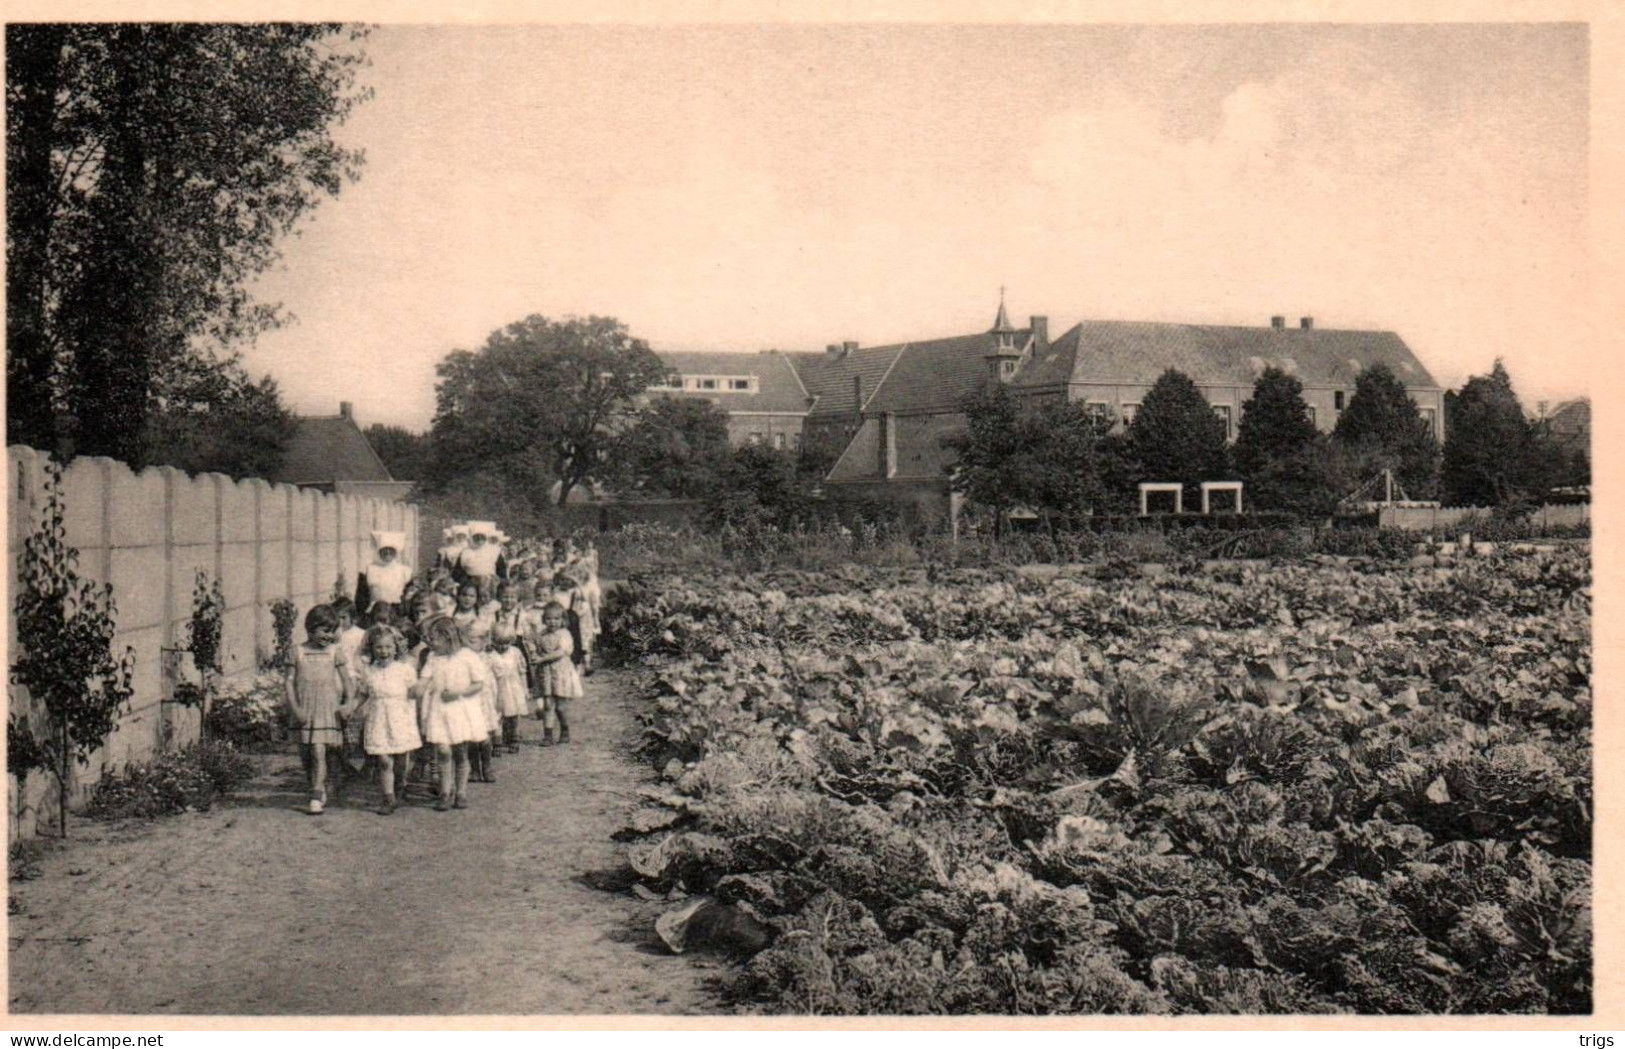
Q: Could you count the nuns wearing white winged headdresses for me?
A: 5